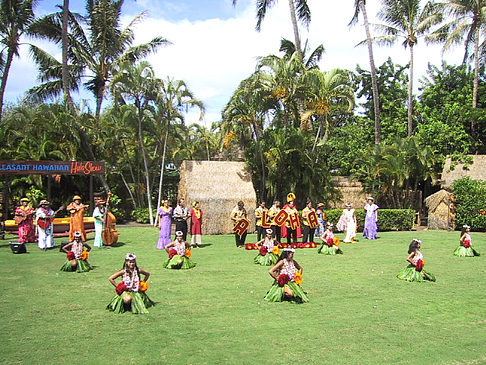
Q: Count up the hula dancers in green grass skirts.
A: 8